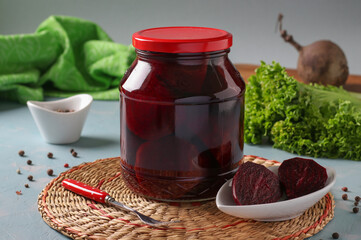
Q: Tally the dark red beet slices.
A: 2